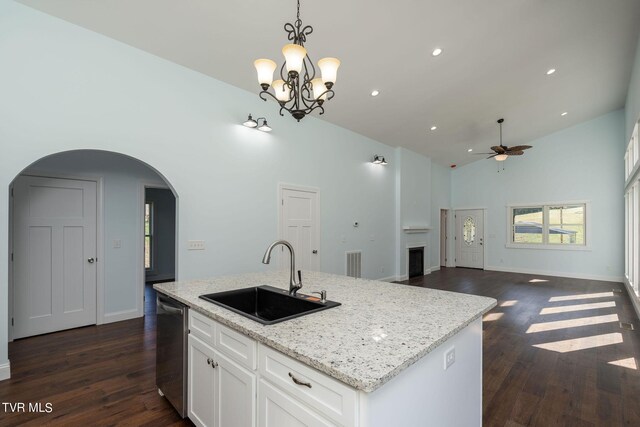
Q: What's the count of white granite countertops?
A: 1